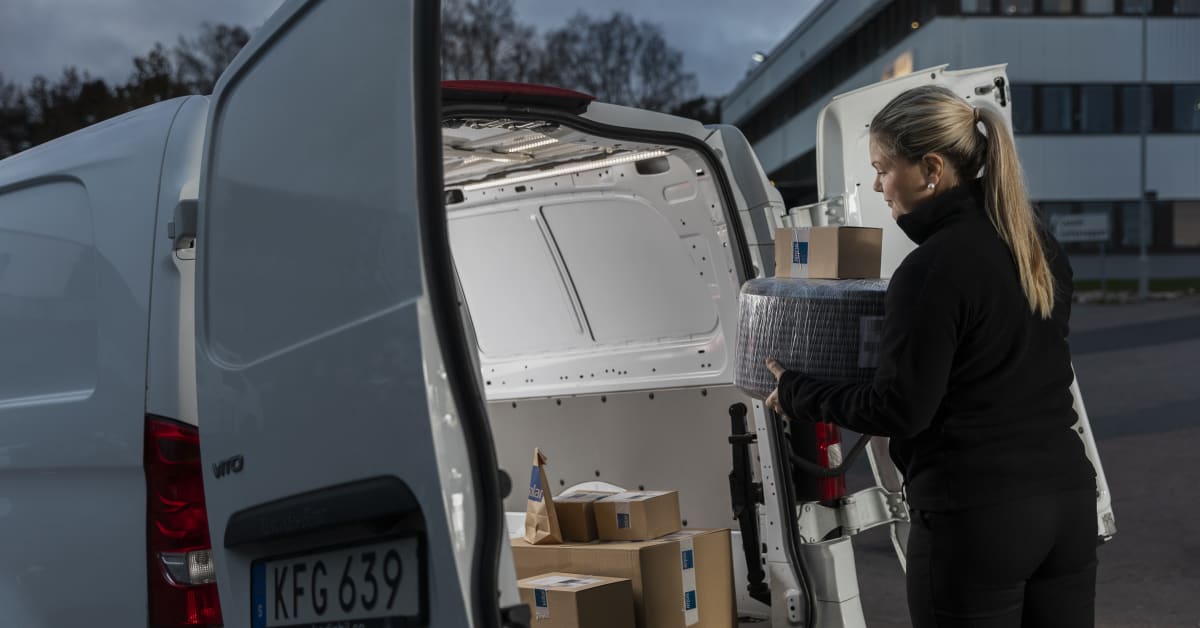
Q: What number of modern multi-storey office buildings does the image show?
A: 1